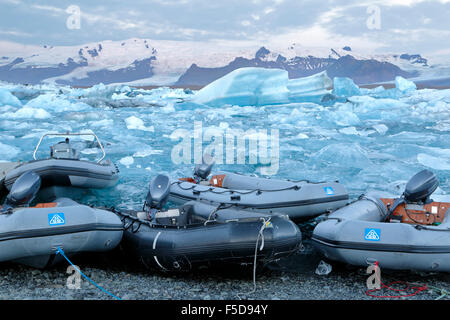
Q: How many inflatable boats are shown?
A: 5